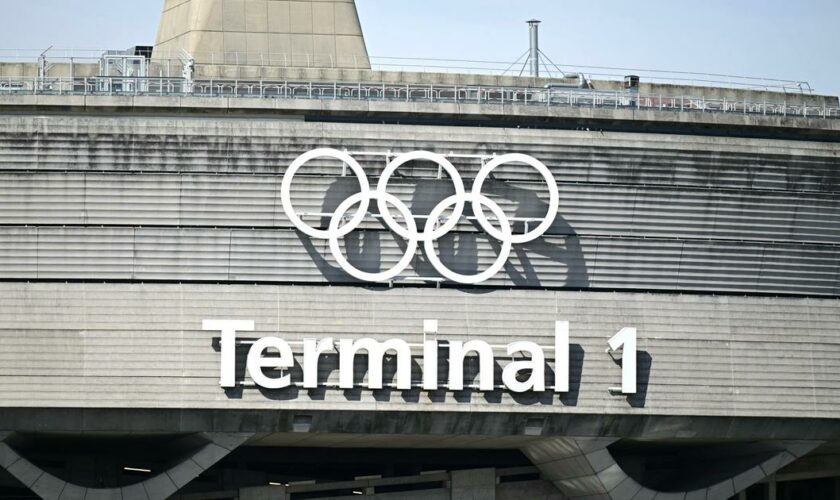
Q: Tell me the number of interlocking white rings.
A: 5